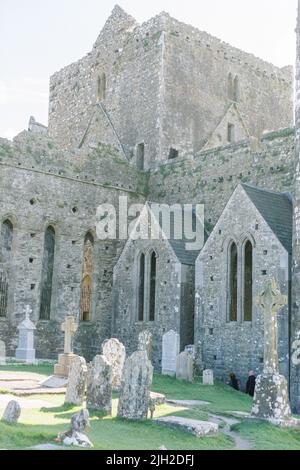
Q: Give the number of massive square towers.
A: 1